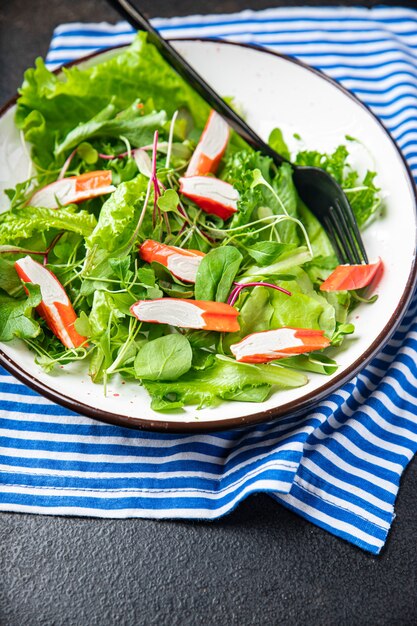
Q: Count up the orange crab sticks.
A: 8